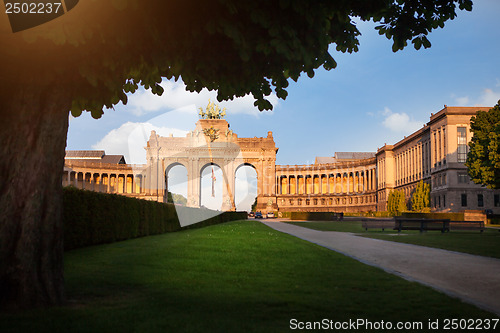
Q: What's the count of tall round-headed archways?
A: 3